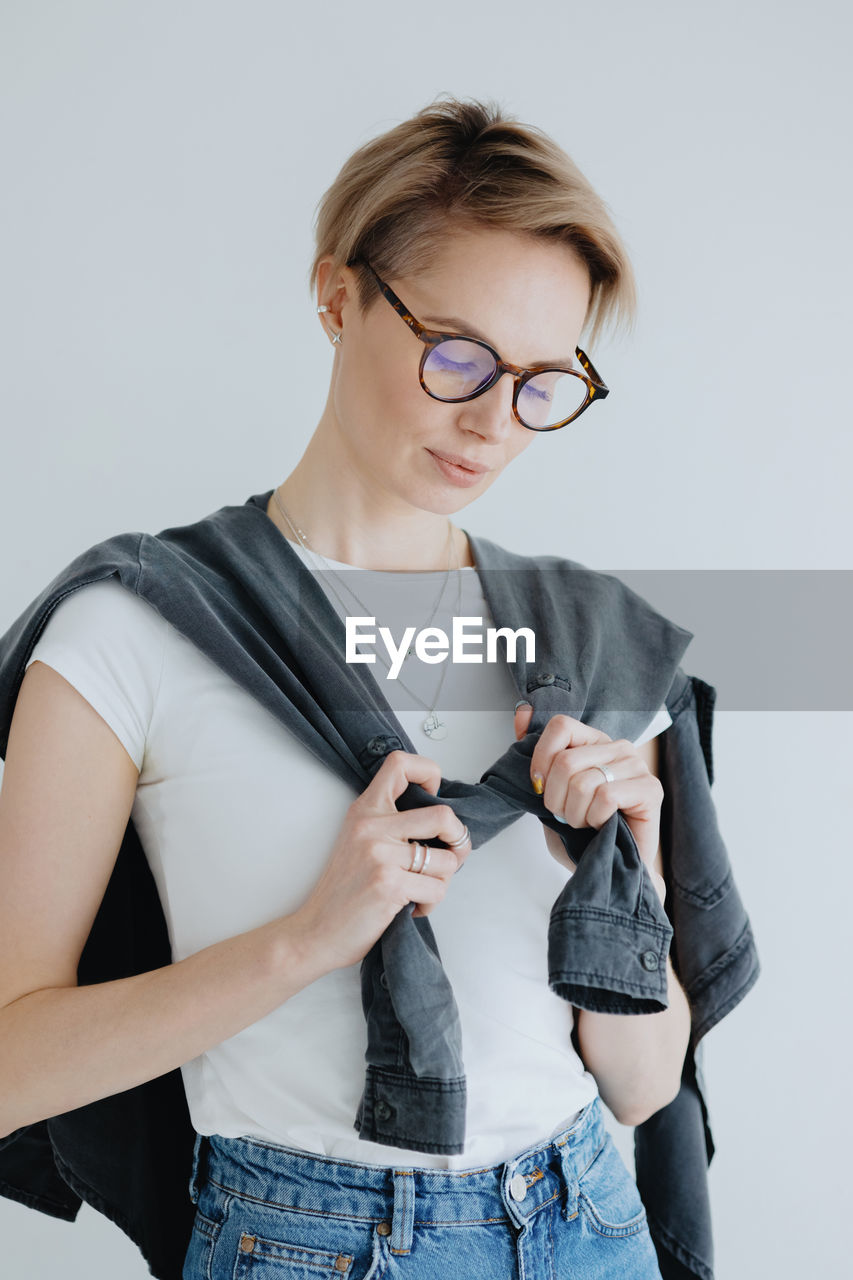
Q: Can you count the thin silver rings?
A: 5